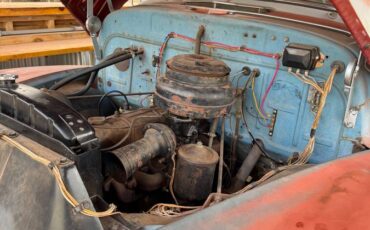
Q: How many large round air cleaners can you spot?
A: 1